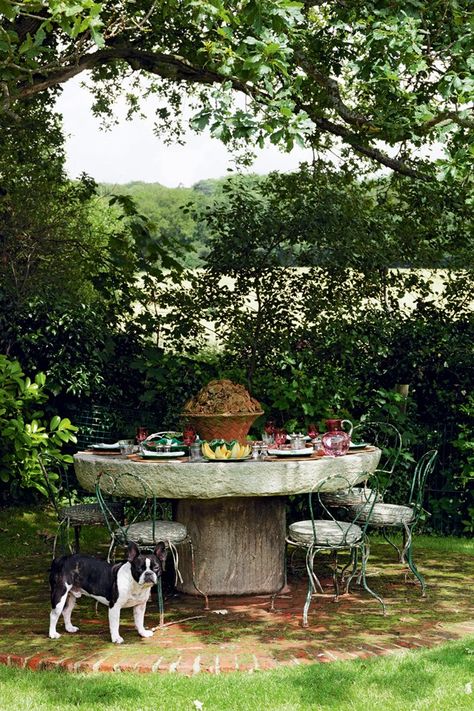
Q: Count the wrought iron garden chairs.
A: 5